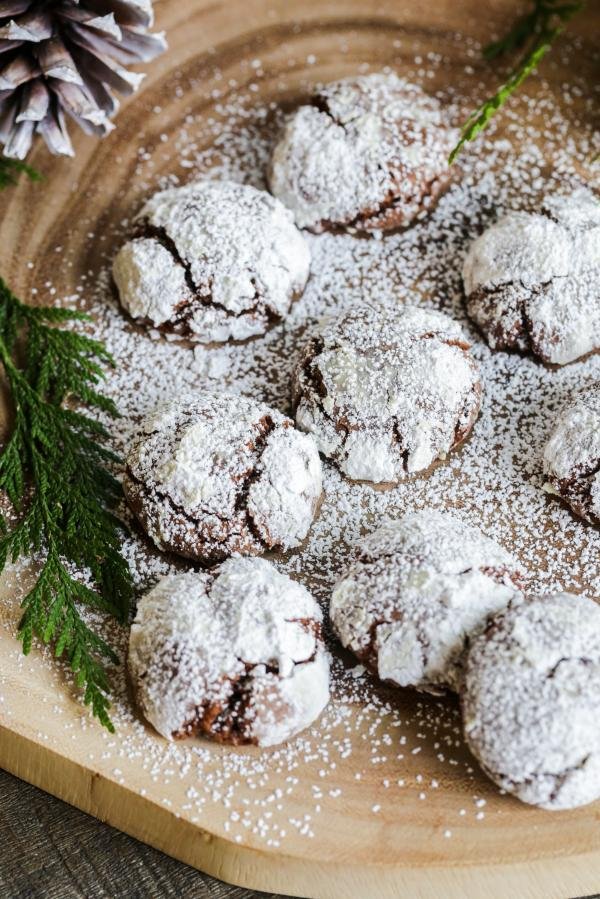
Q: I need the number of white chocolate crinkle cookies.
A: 9